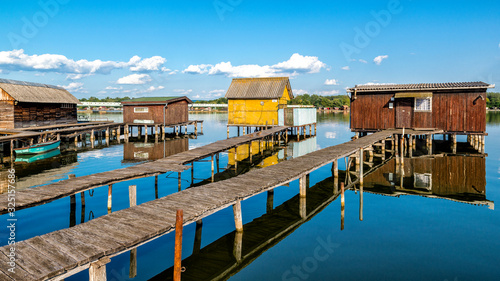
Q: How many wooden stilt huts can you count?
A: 4